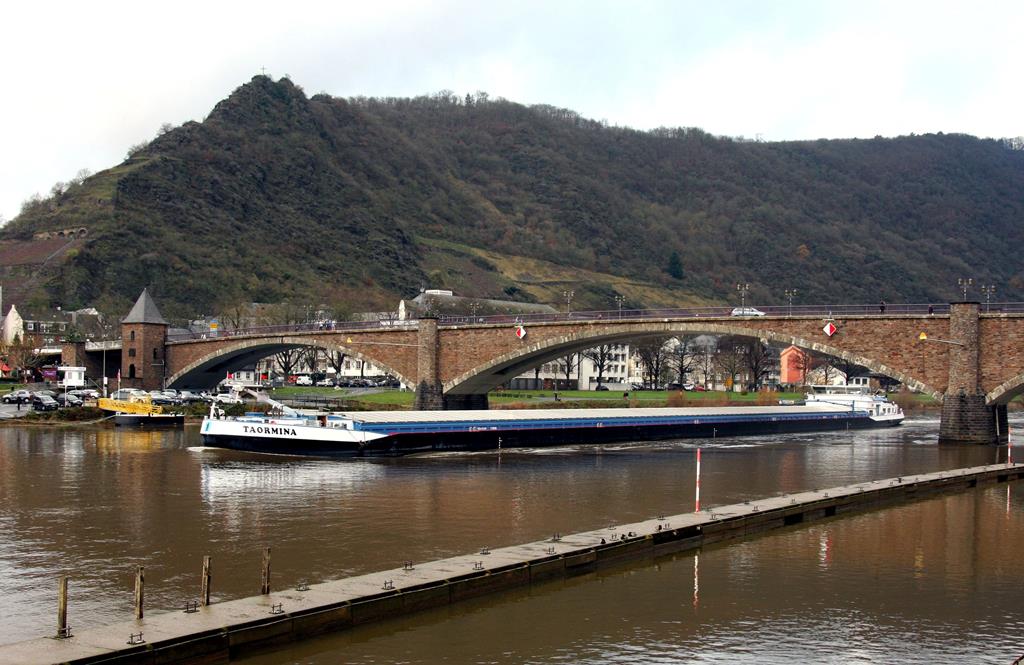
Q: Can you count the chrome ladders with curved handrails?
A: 0